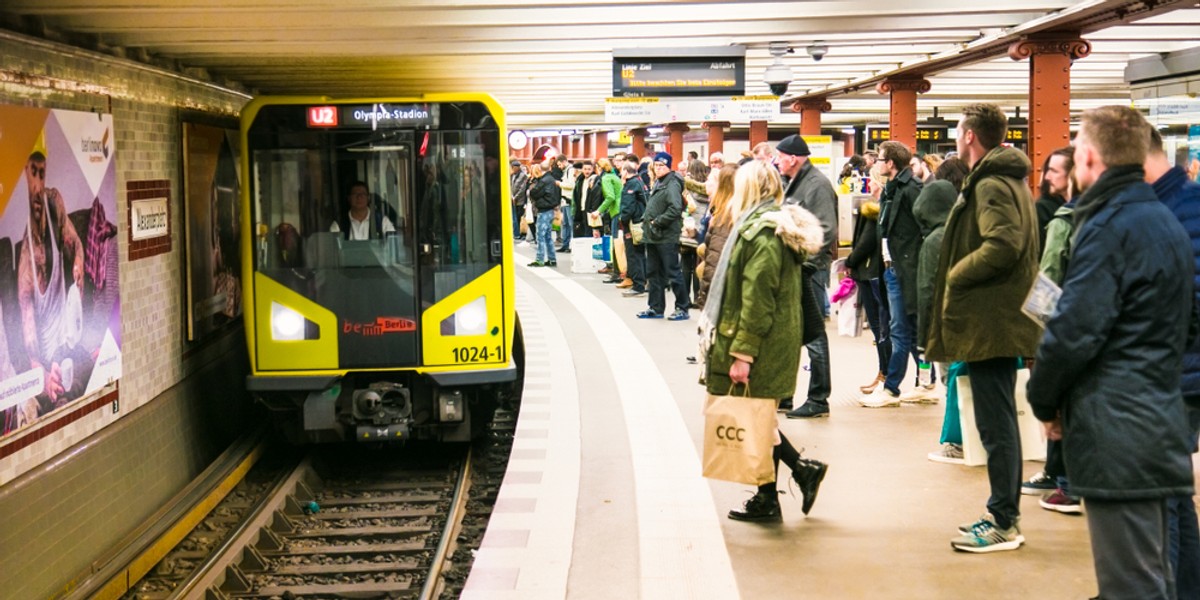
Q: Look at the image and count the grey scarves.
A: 1